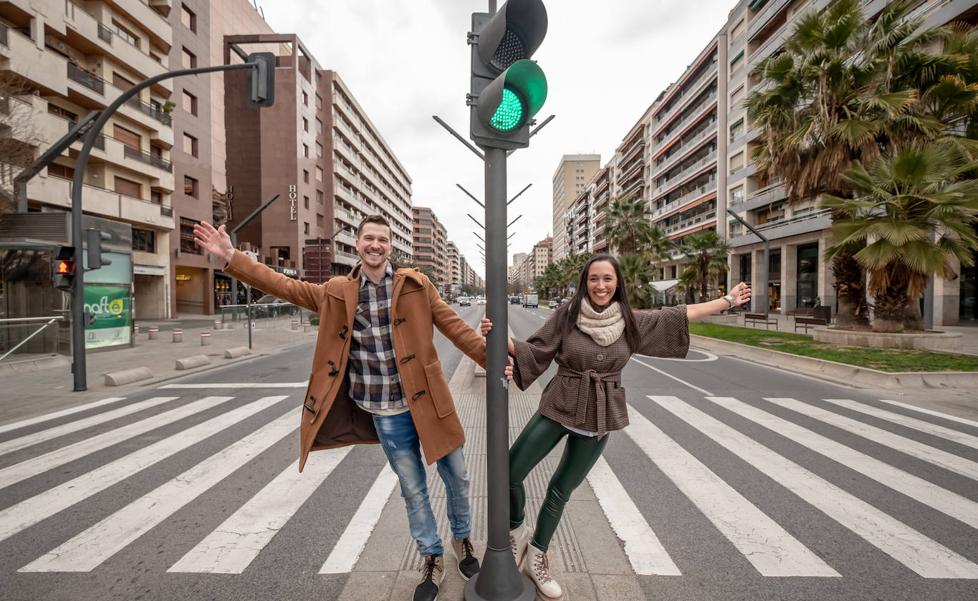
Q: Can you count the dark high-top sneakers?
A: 2